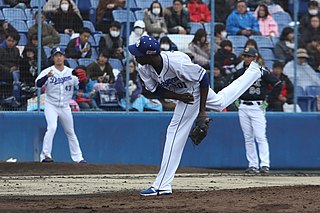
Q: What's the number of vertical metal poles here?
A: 4